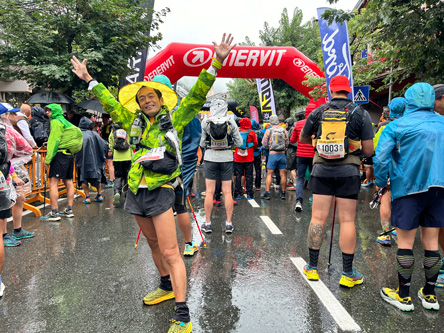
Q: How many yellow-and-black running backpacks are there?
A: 1